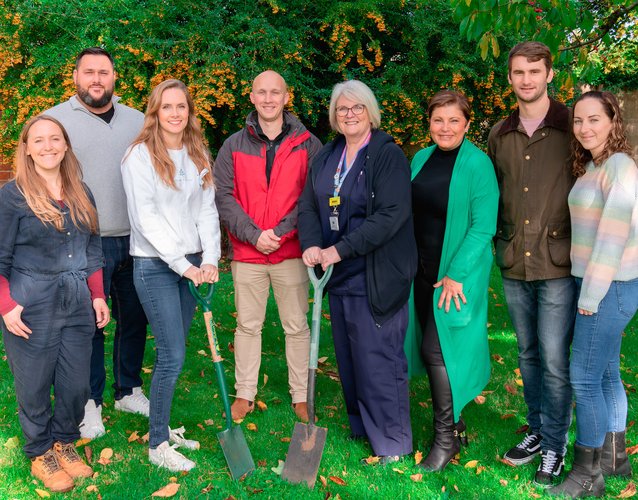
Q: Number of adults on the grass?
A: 8